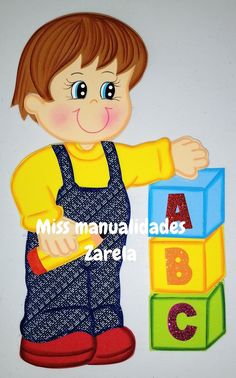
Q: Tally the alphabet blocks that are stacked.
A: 3